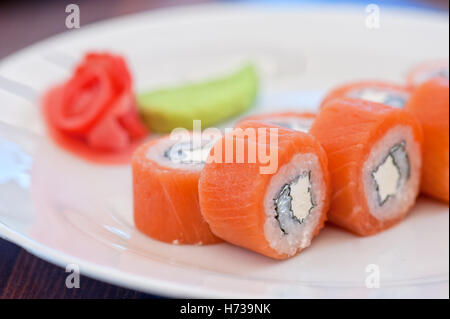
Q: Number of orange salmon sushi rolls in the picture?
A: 7